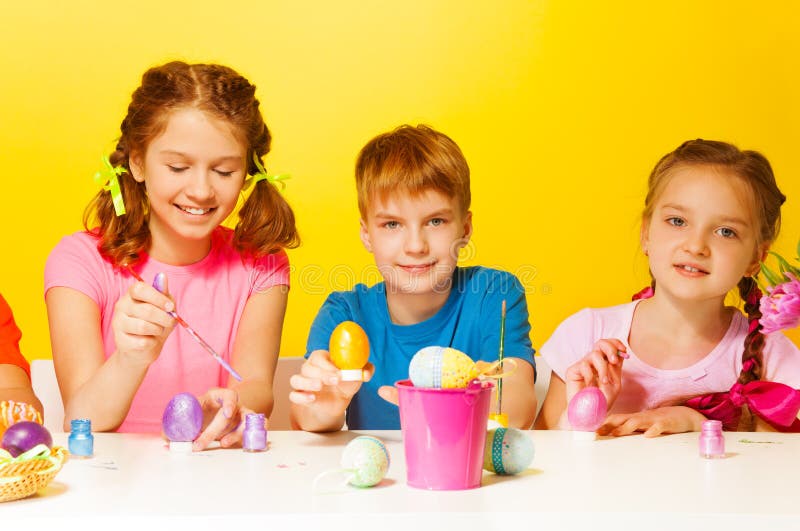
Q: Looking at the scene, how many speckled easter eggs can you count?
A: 3